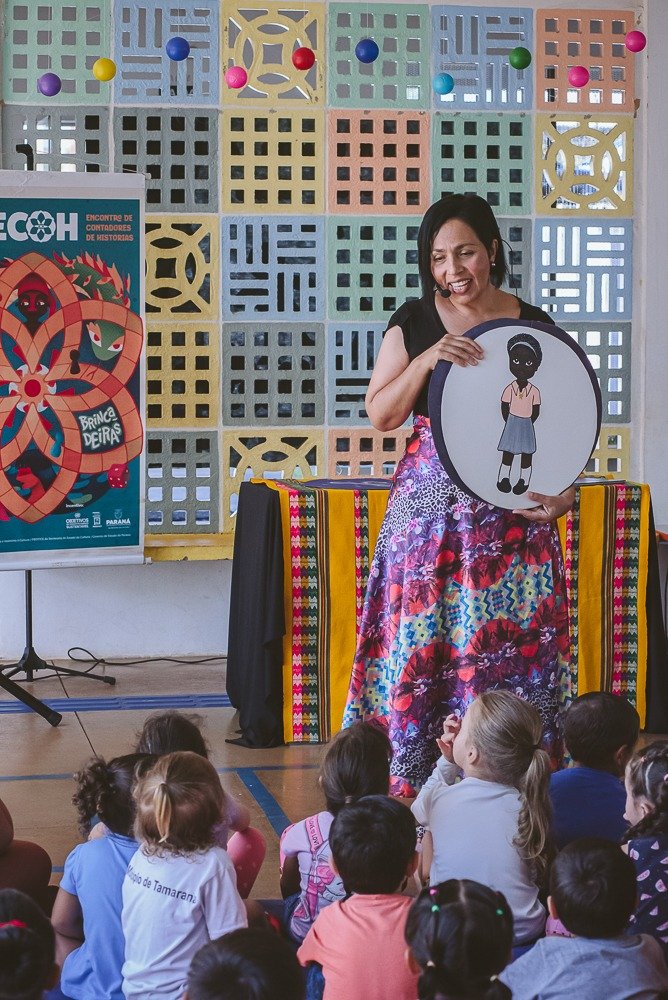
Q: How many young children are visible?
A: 12